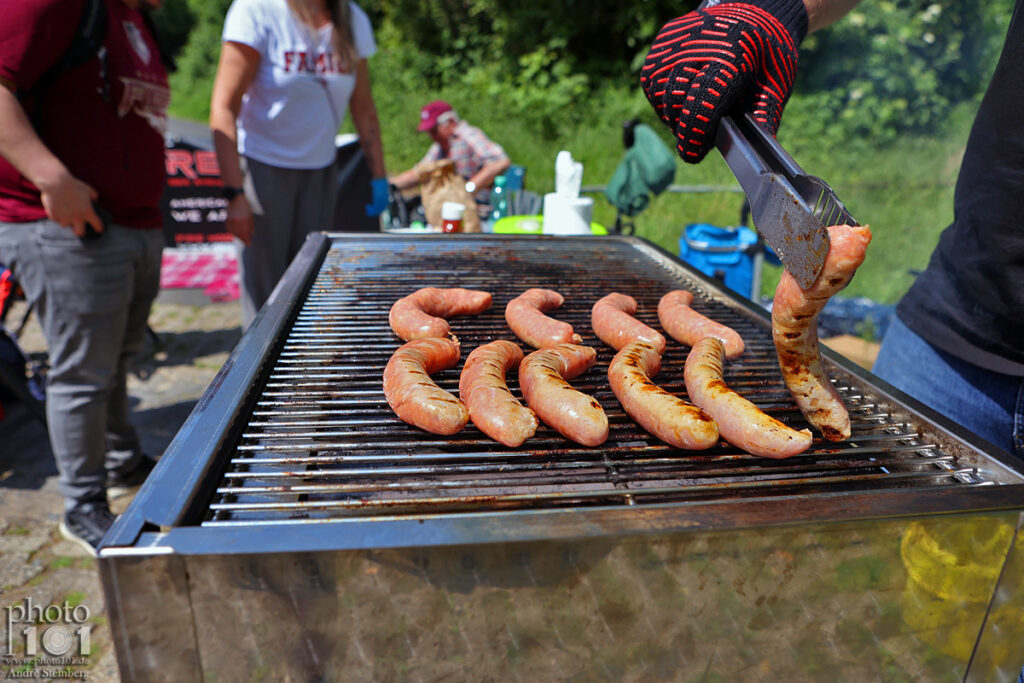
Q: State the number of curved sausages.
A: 10